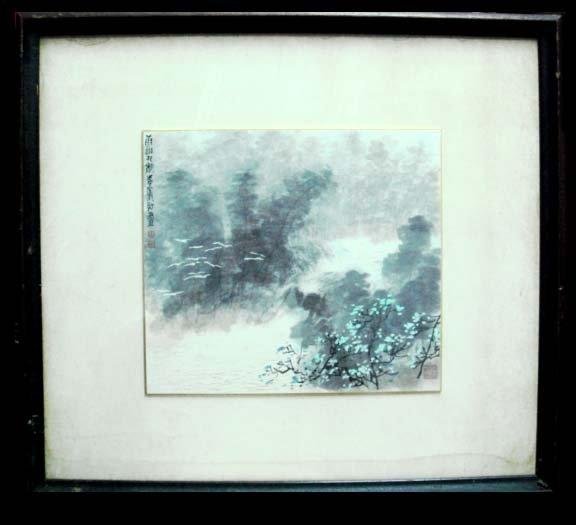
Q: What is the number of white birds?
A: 14